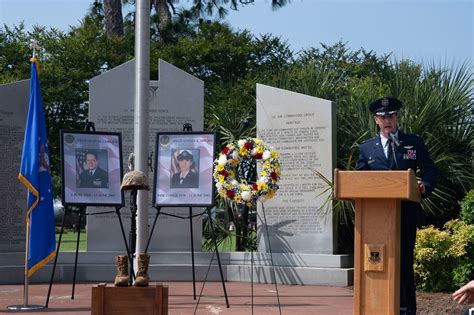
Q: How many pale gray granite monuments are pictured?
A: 3